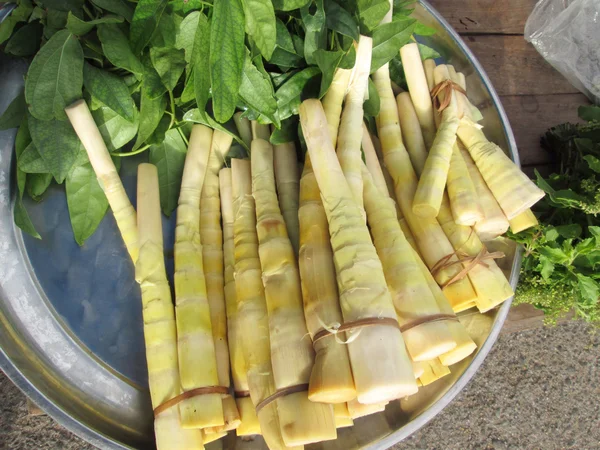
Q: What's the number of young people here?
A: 0